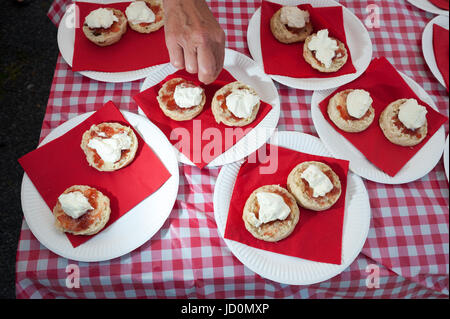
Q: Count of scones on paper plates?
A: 12